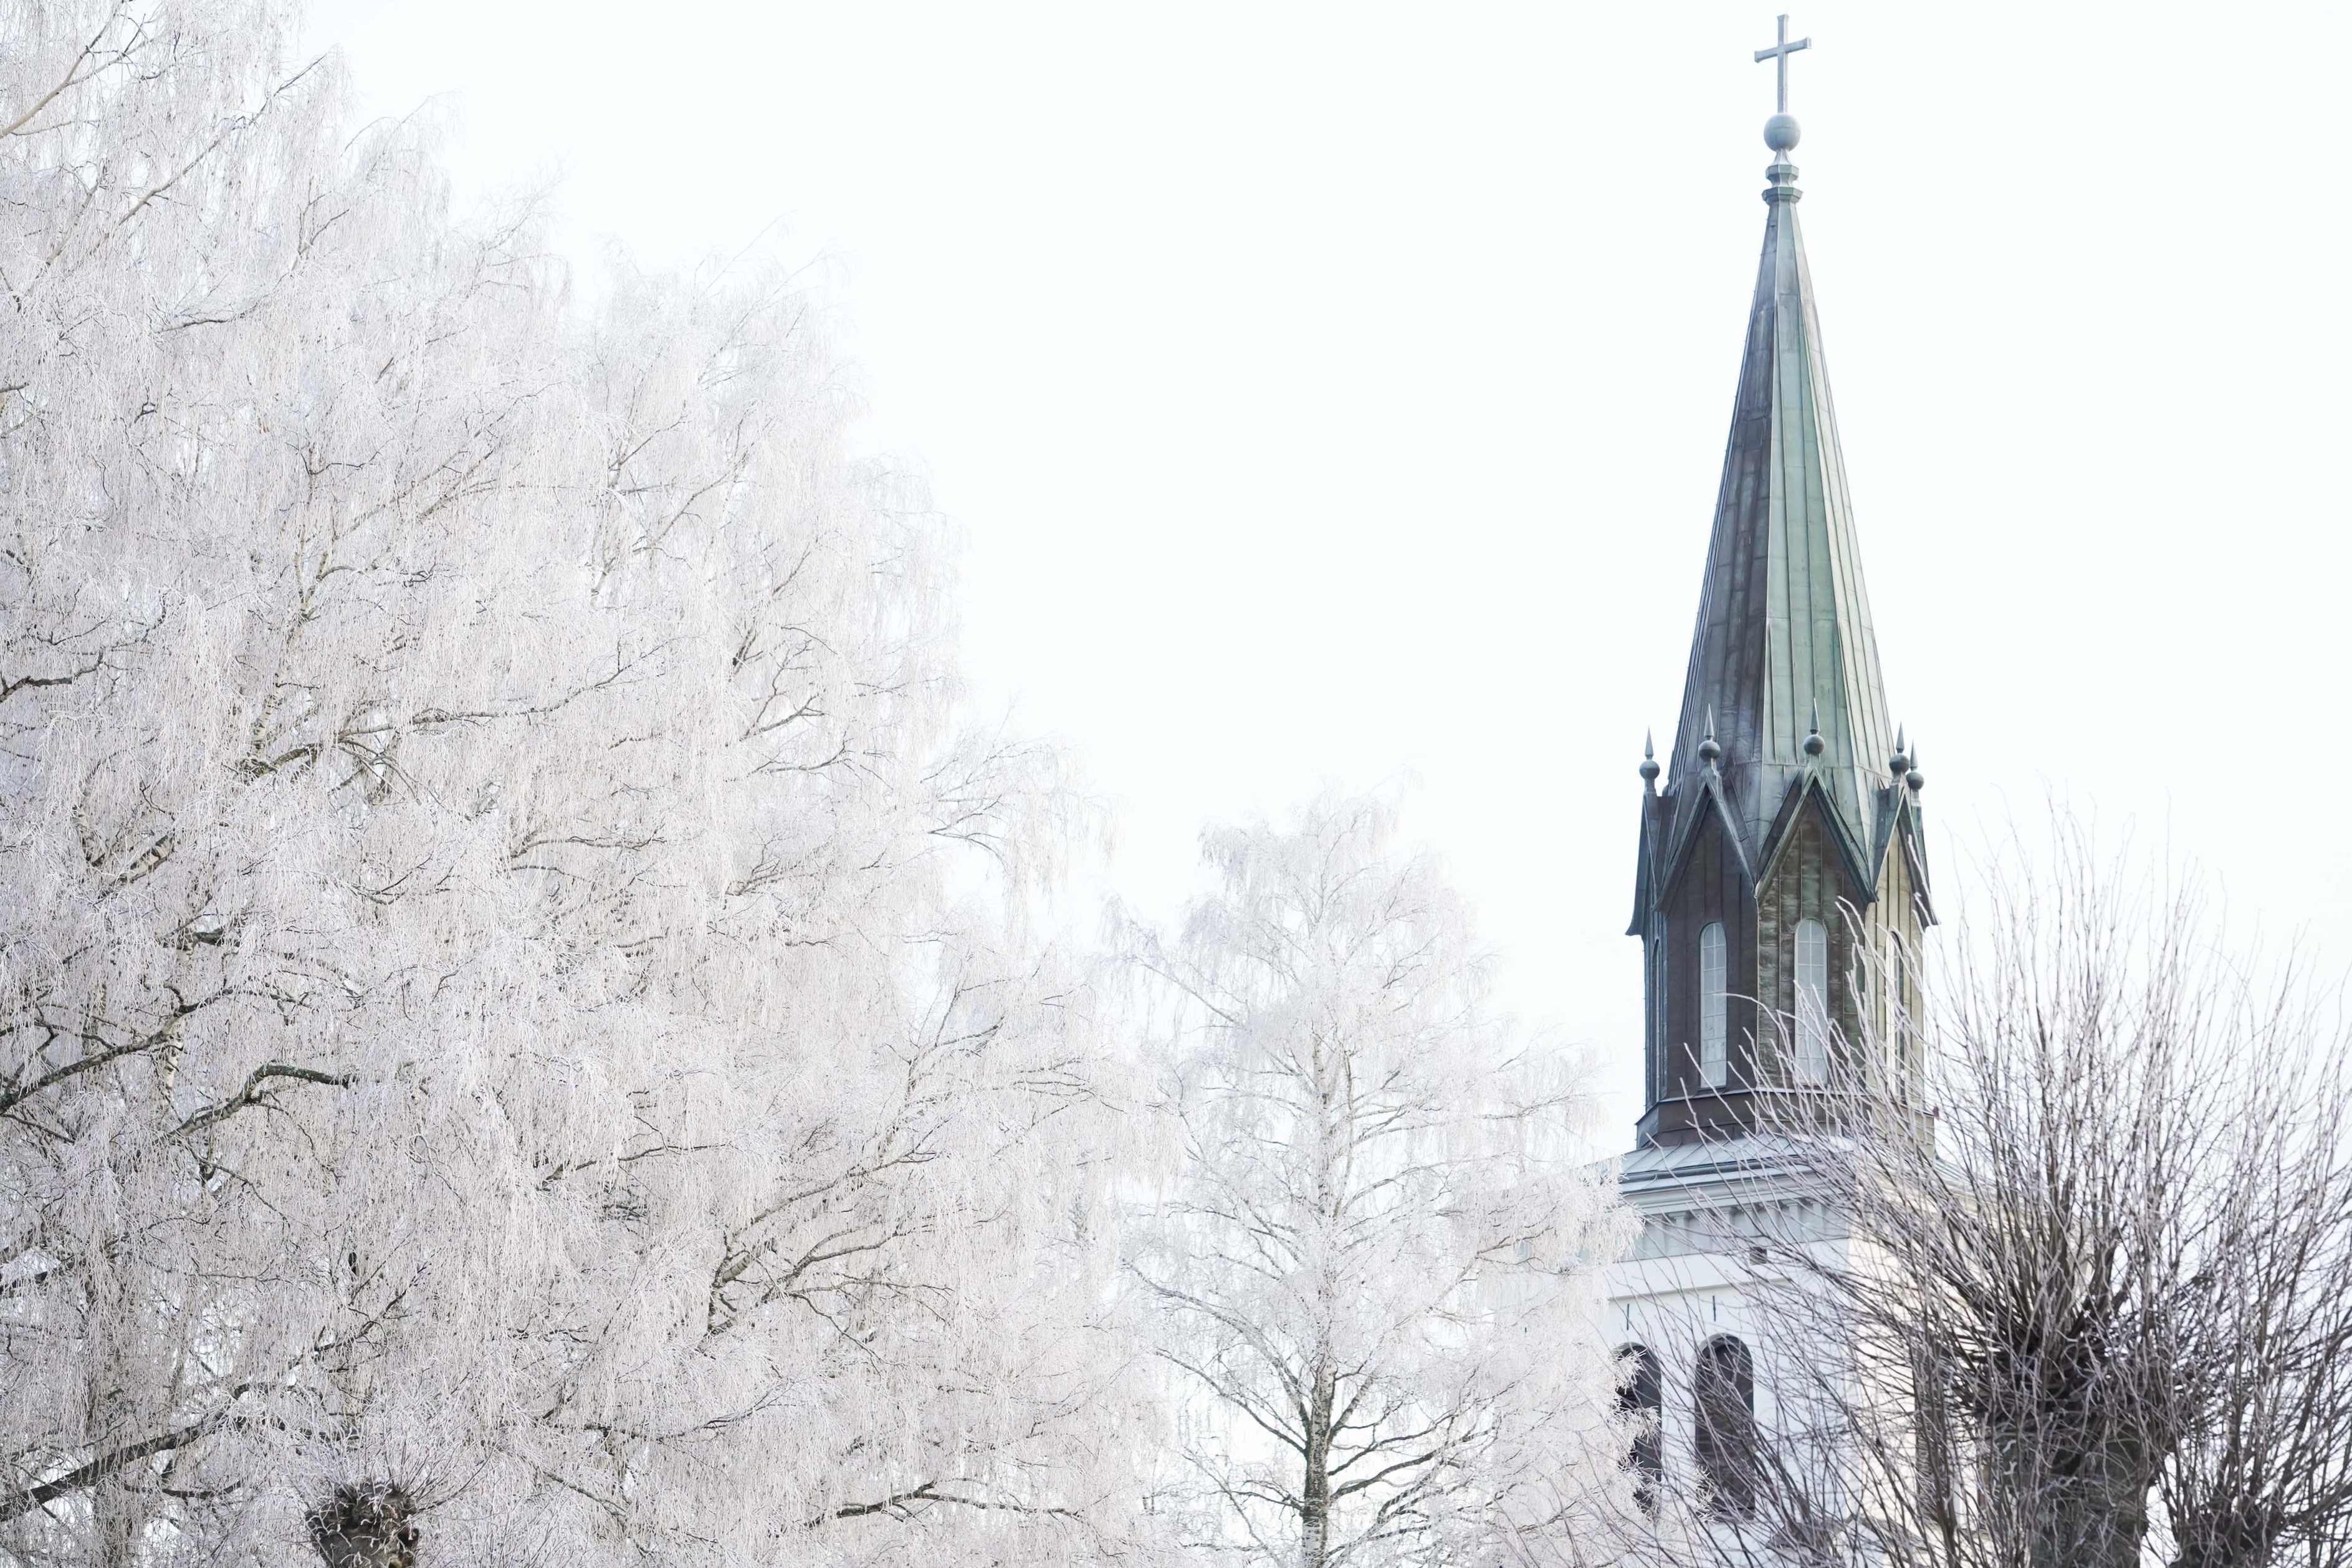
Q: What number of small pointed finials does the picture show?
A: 5